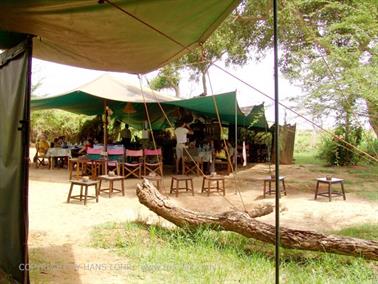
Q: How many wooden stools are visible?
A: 7